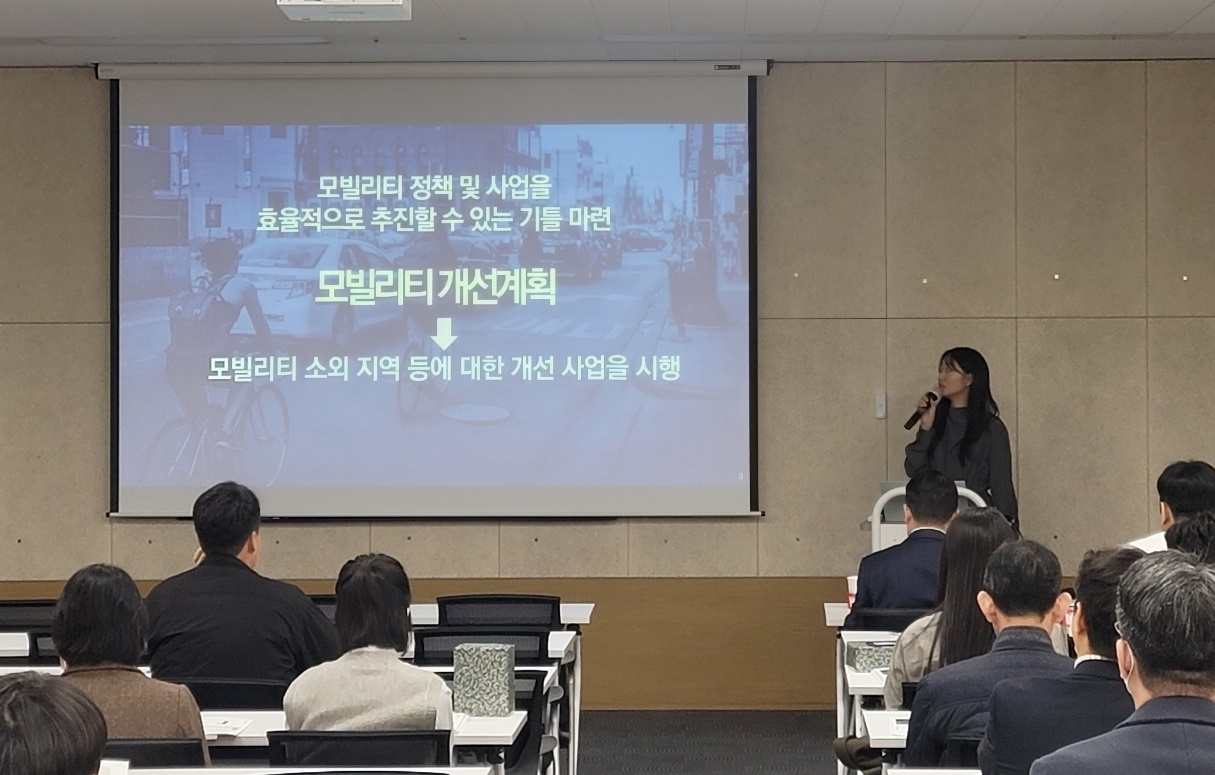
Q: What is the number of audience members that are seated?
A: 11